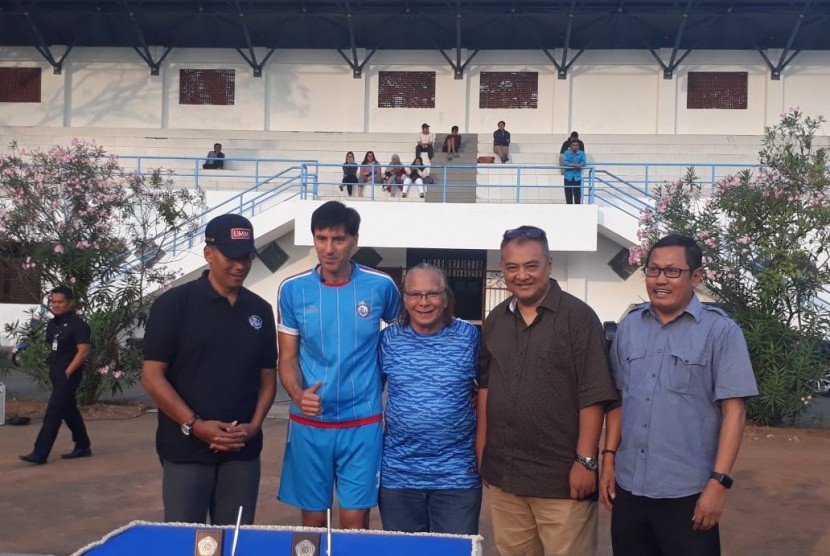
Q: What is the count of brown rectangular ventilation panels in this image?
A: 5